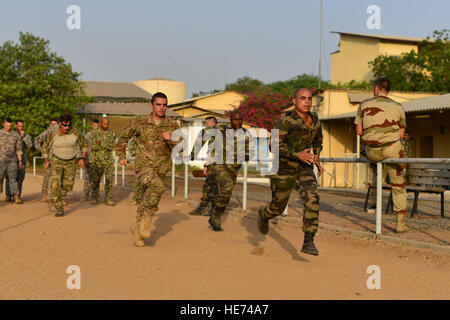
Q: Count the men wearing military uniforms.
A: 11